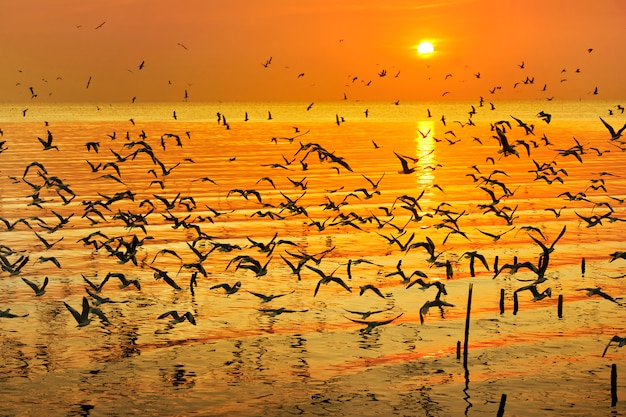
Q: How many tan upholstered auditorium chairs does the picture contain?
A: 0